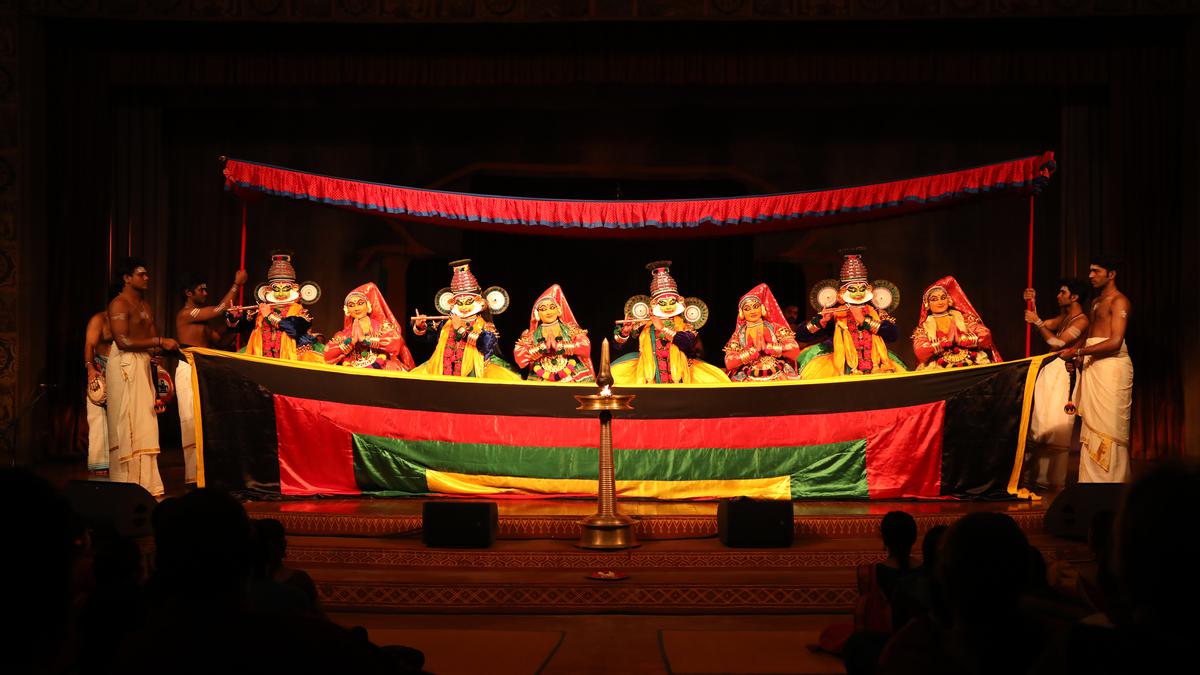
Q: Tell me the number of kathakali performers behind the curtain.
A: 8